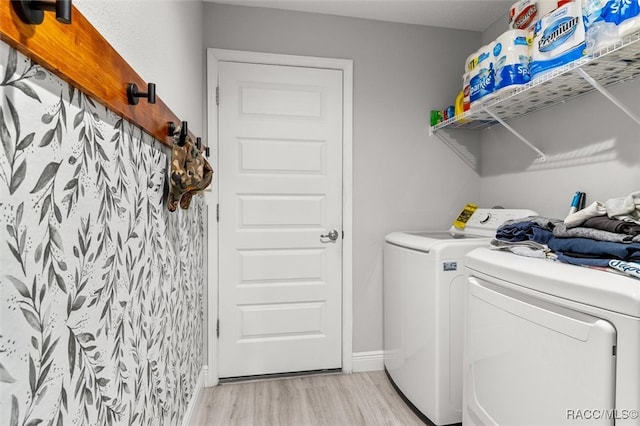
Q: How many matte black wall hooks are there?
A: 5